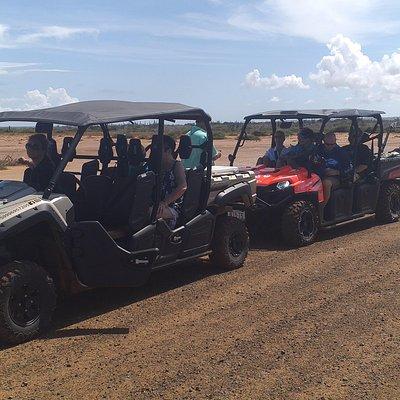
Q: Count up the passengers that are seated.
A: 6